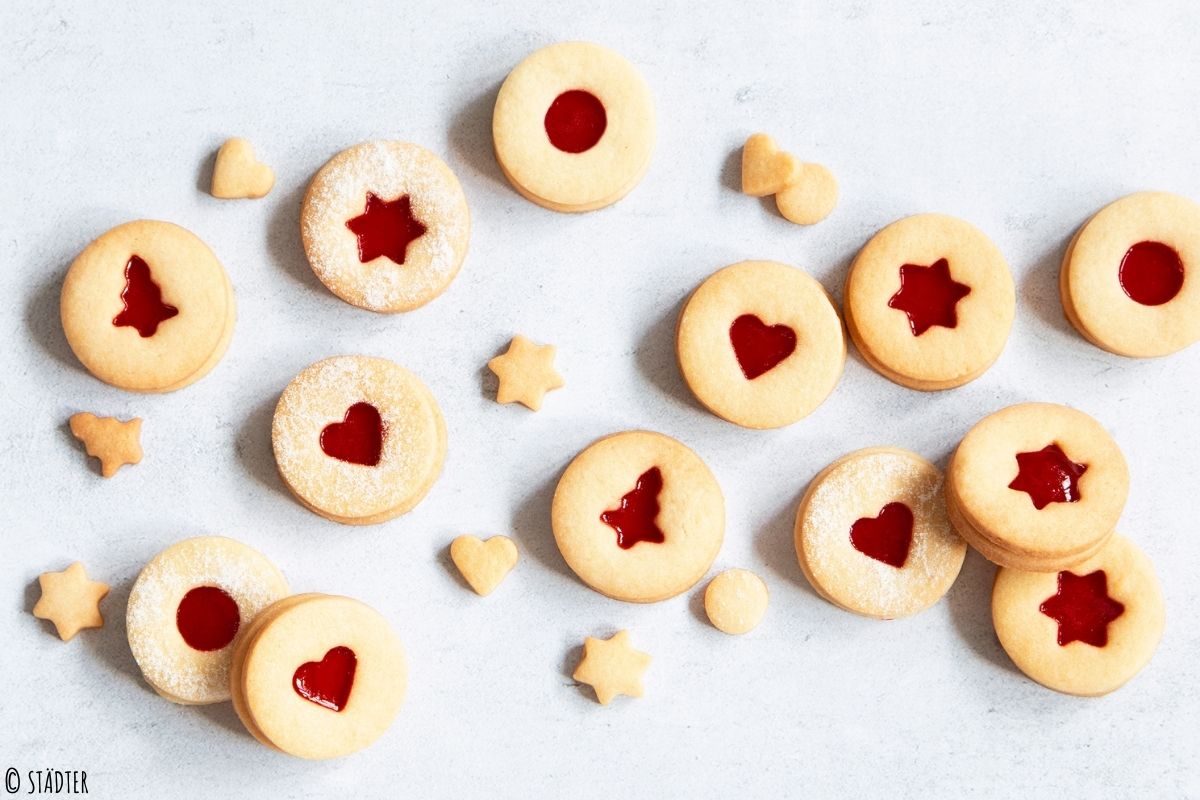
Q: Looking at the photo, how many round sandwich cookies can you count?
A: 13